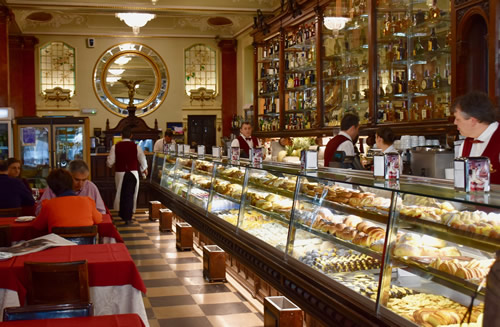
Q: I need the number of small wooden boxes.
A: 5